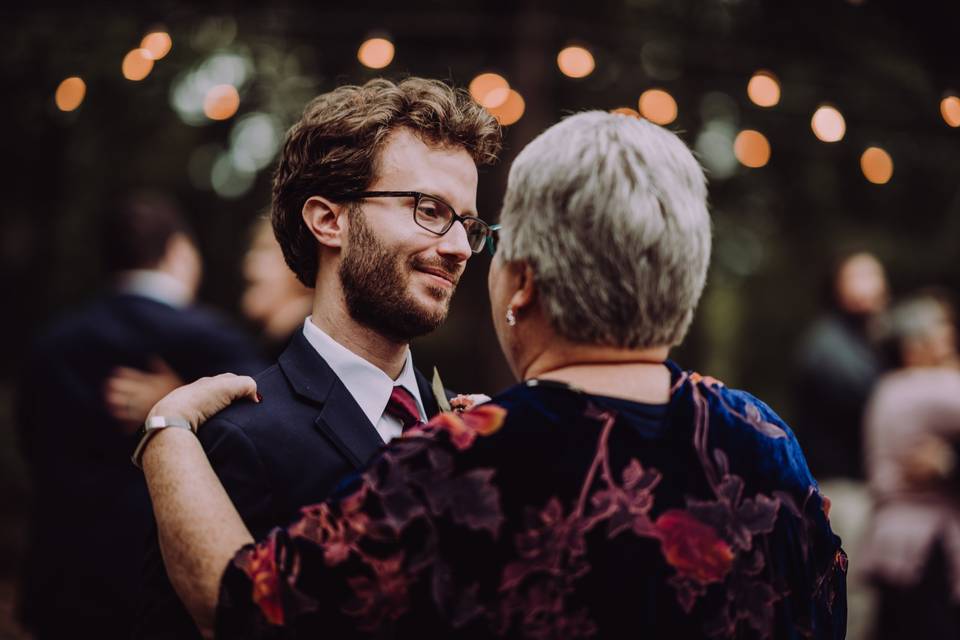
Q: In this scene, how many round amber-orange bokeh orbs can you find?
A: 15